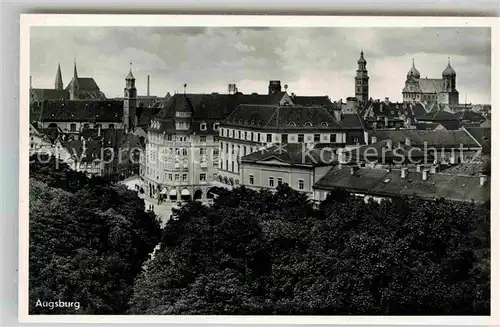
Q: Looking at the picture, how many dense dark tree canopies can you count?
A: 2